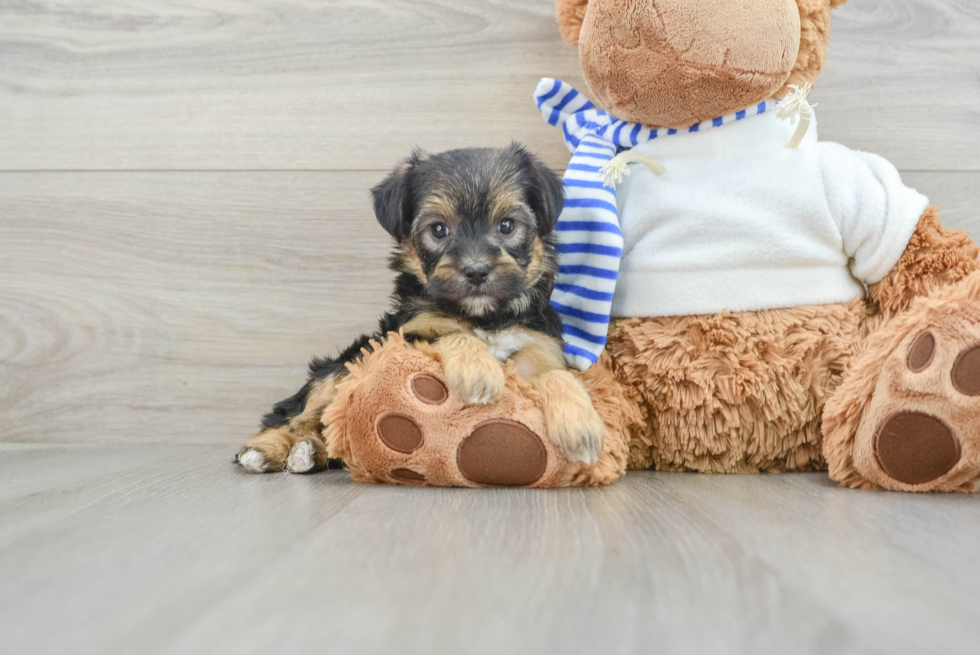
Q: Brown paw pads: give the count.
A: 7